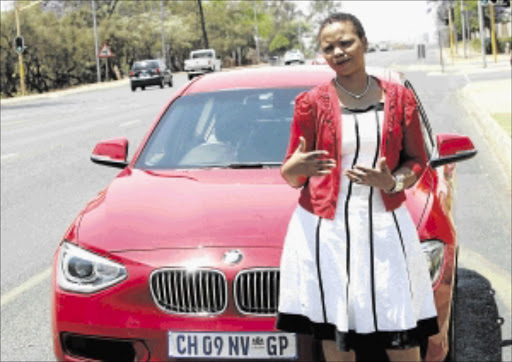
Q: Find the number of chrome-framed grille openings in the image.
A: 2